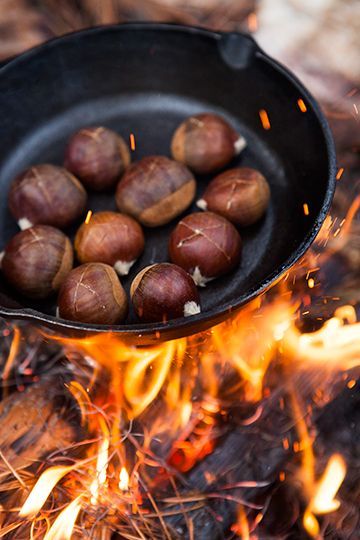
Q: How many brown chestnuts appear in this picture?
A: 10